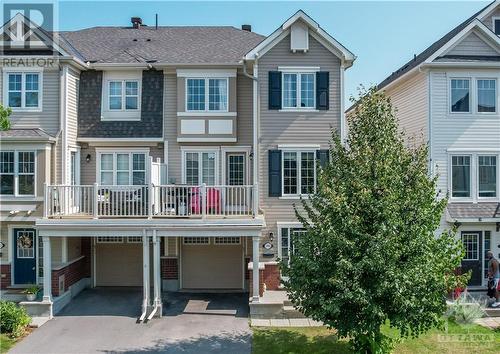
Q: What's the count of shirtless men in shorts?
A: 0